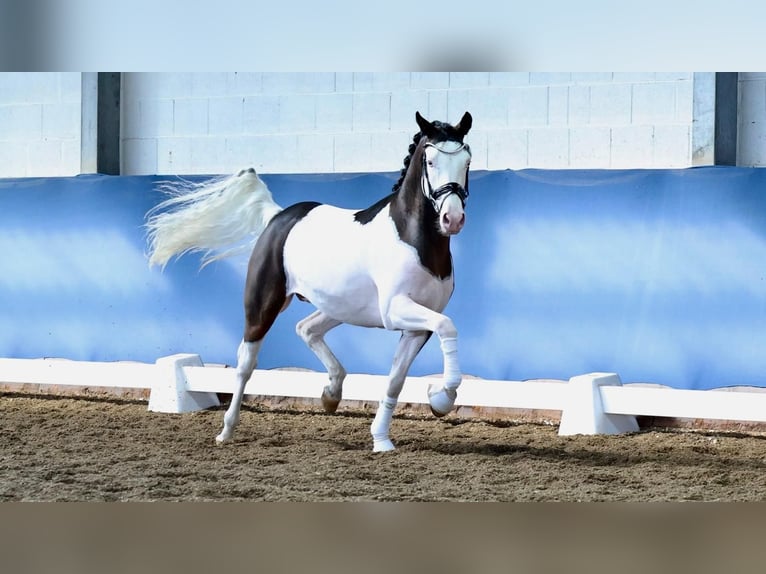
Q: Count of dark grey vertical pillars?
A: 2